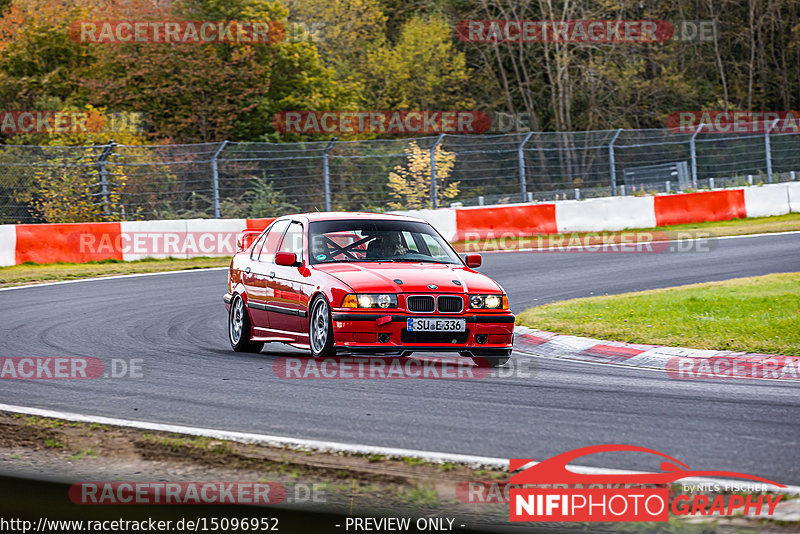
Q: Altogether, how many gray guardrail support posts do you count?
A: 8